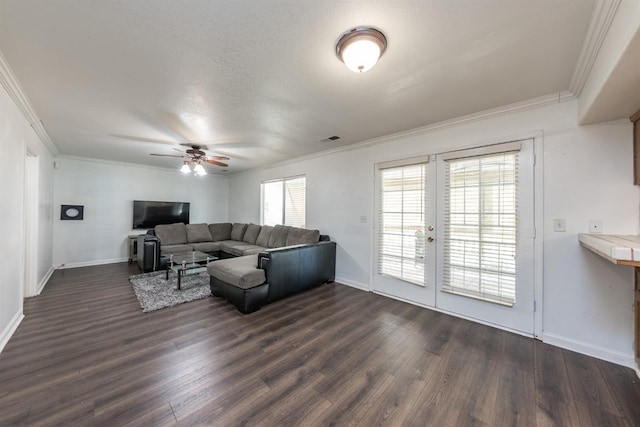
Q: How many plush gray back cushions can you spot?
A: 8